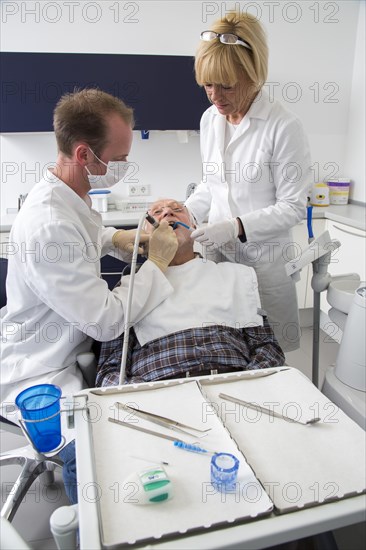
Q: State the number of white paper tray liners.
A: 2